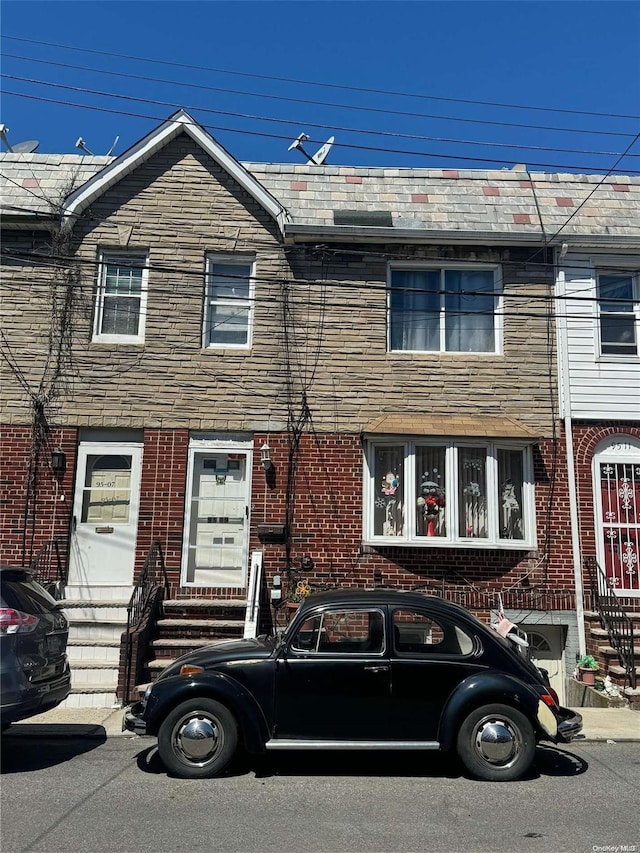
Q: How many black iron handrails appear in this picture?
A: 3